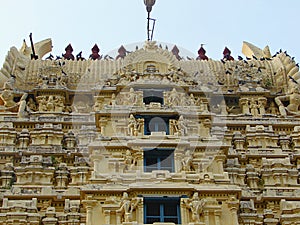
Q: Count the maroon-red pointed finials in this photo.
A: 6